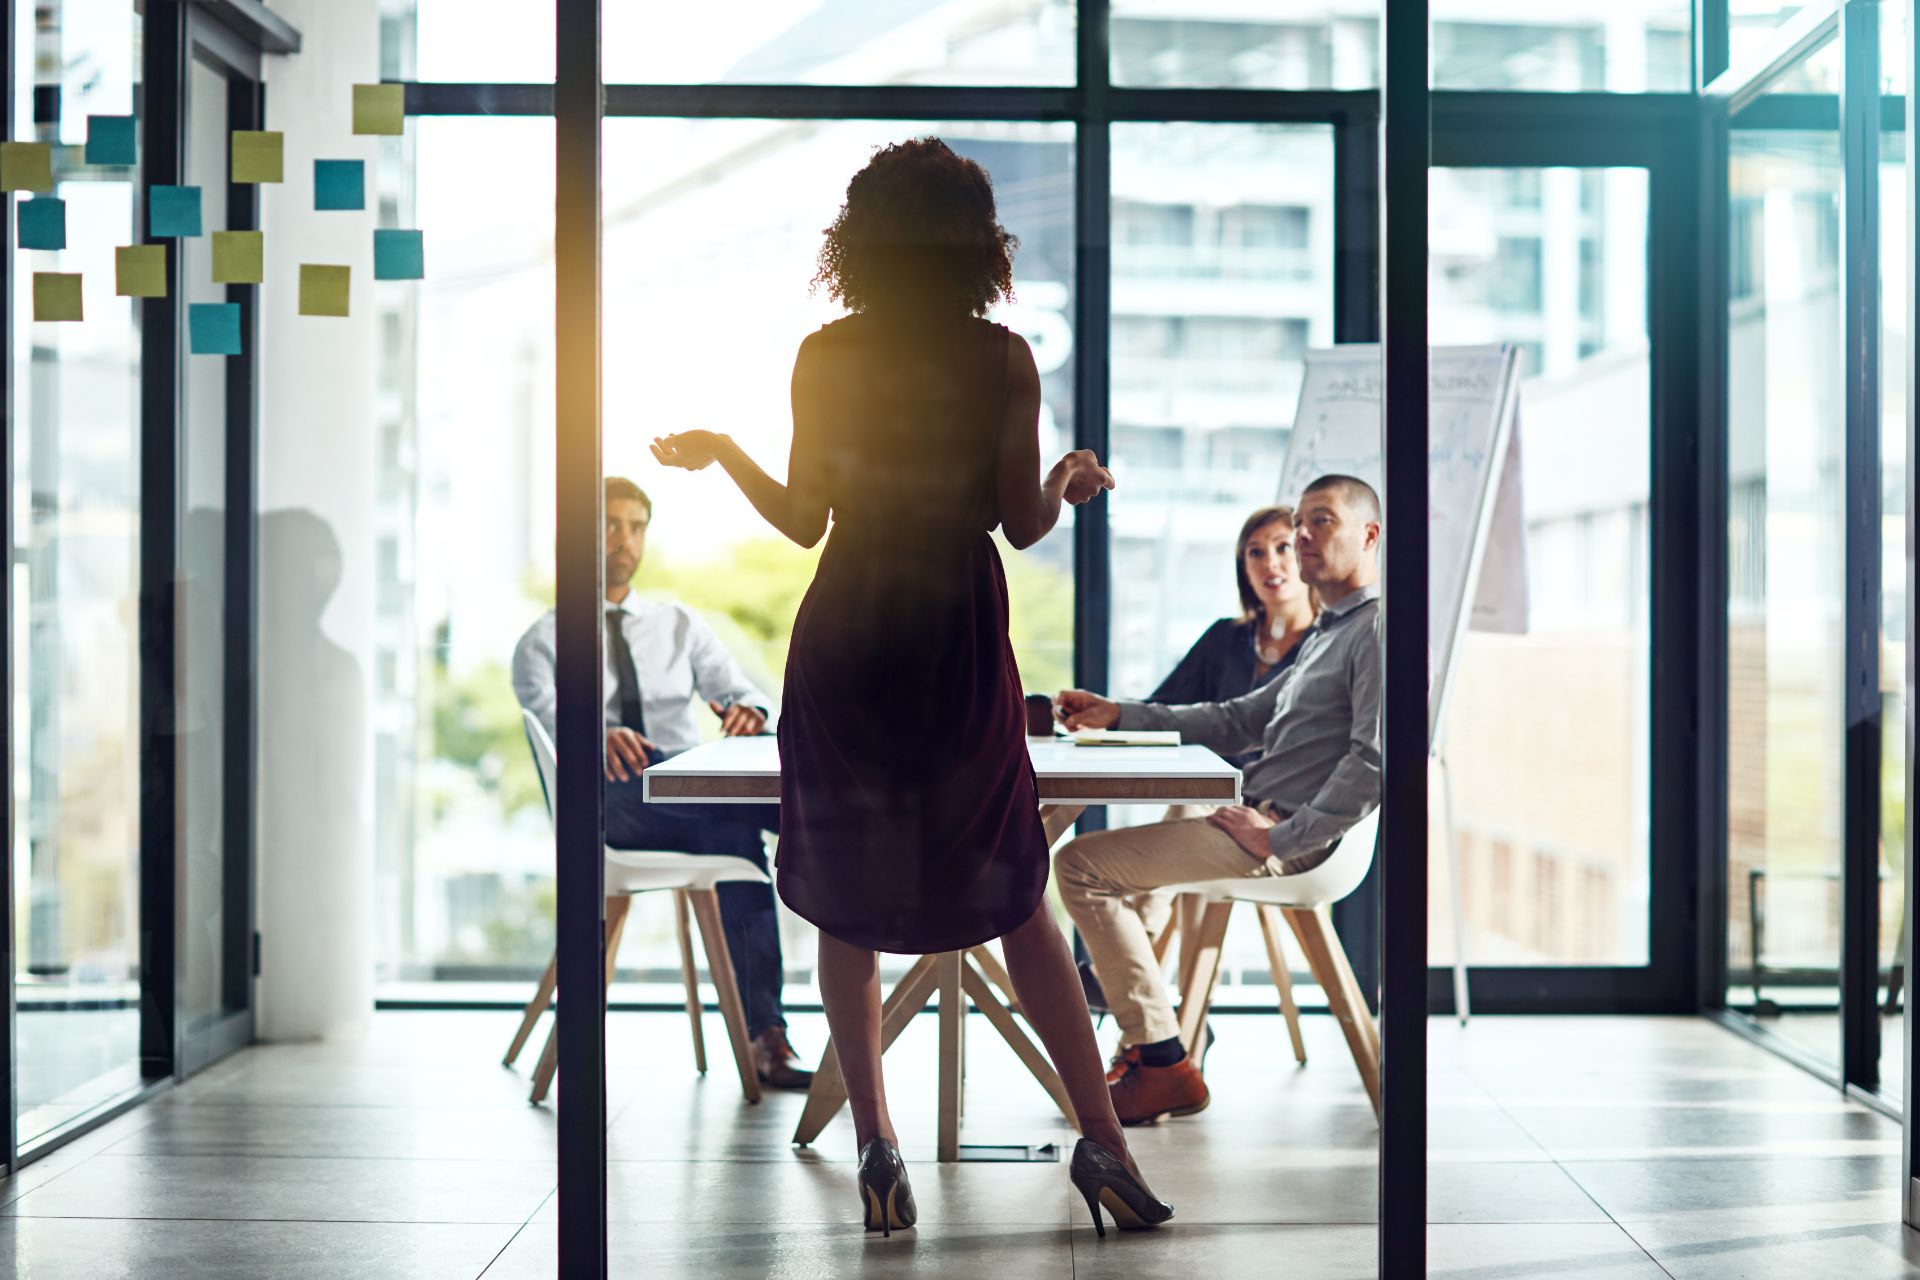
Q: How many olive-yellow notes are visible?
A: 7